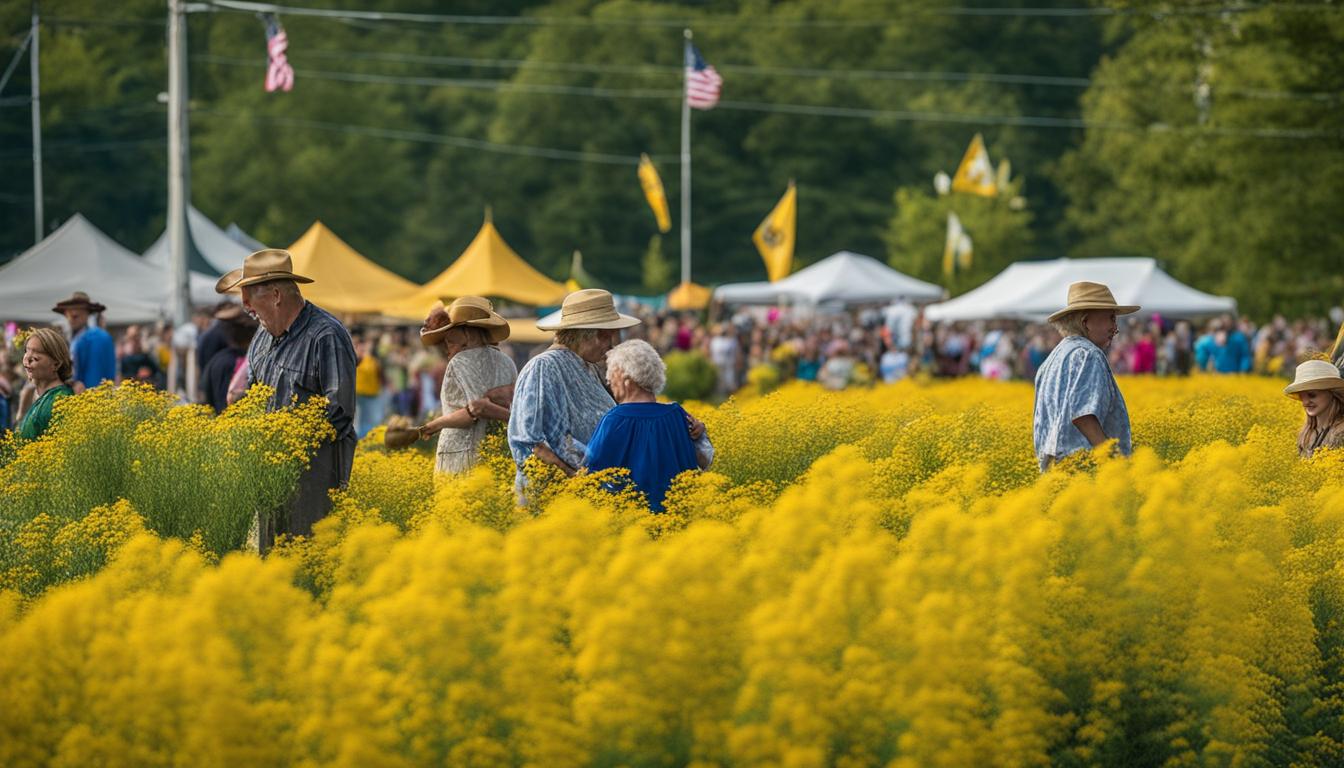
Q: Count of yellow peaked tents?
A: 2